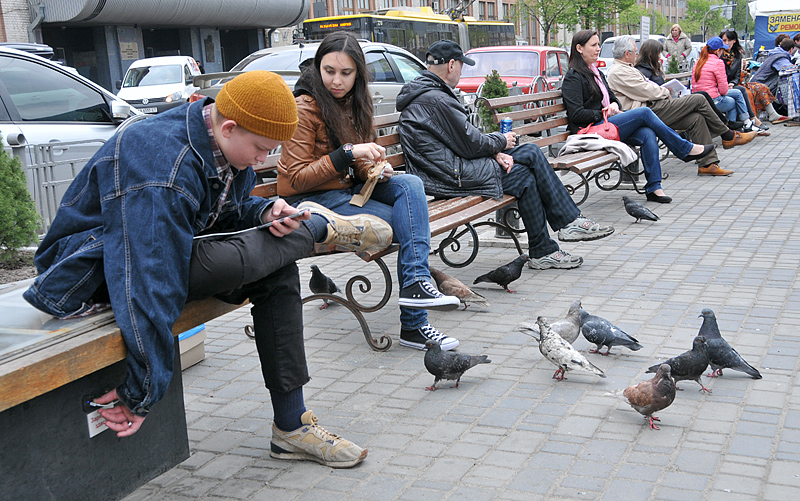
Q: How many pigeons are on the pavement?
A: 11